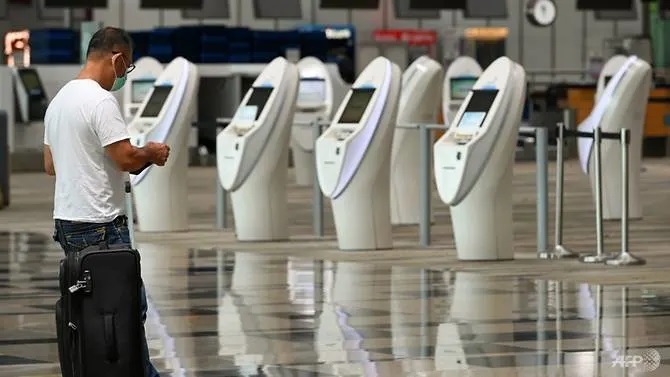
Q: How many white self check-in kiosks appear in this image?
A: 10